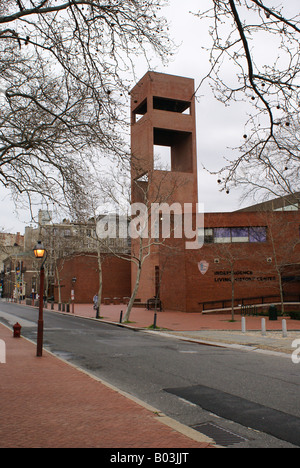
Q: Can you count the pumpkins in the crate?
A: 0